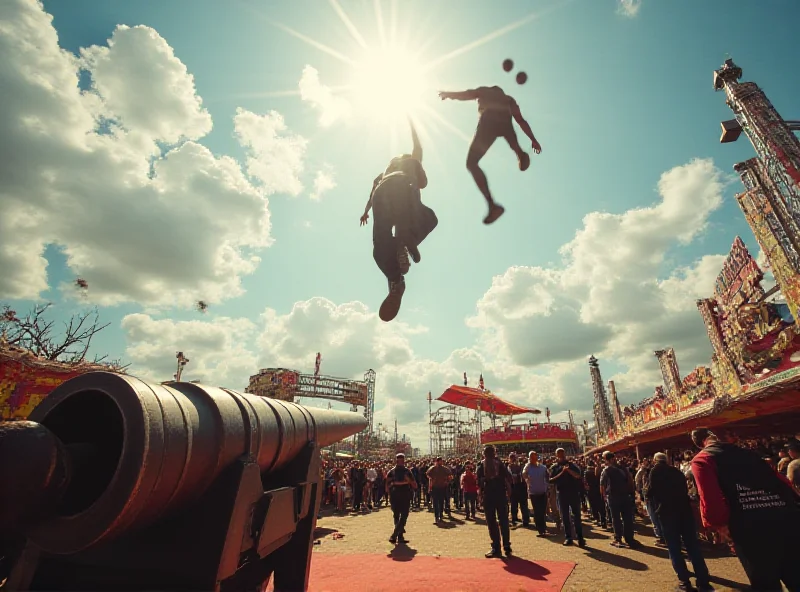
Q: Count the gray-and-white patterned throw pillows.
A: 0